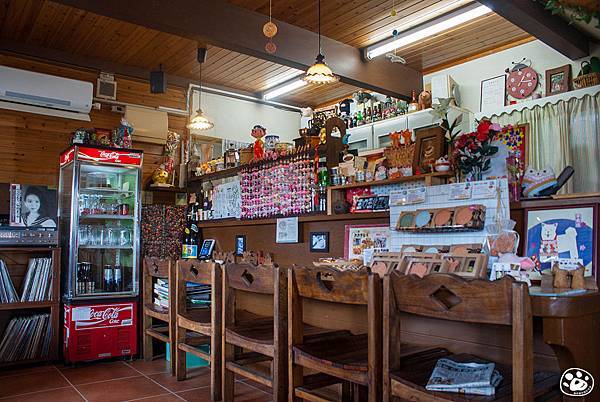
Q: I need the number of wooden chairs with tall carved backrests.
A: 5